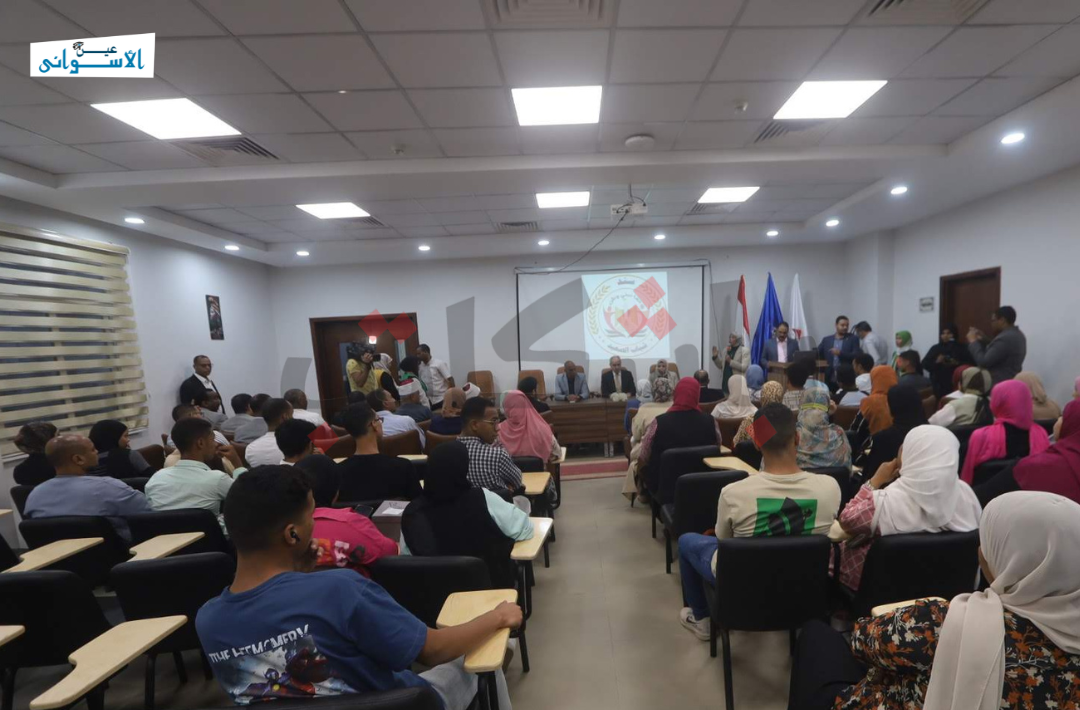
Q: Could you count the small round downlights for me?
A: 10